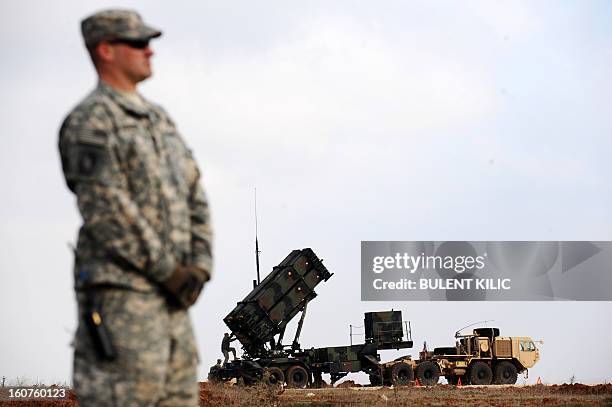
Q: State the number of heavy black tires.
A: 6